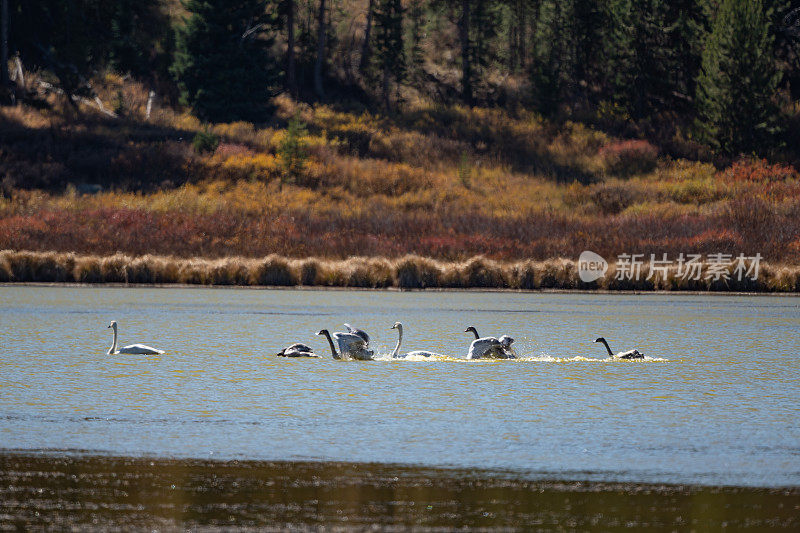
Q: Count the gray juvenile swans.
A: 4